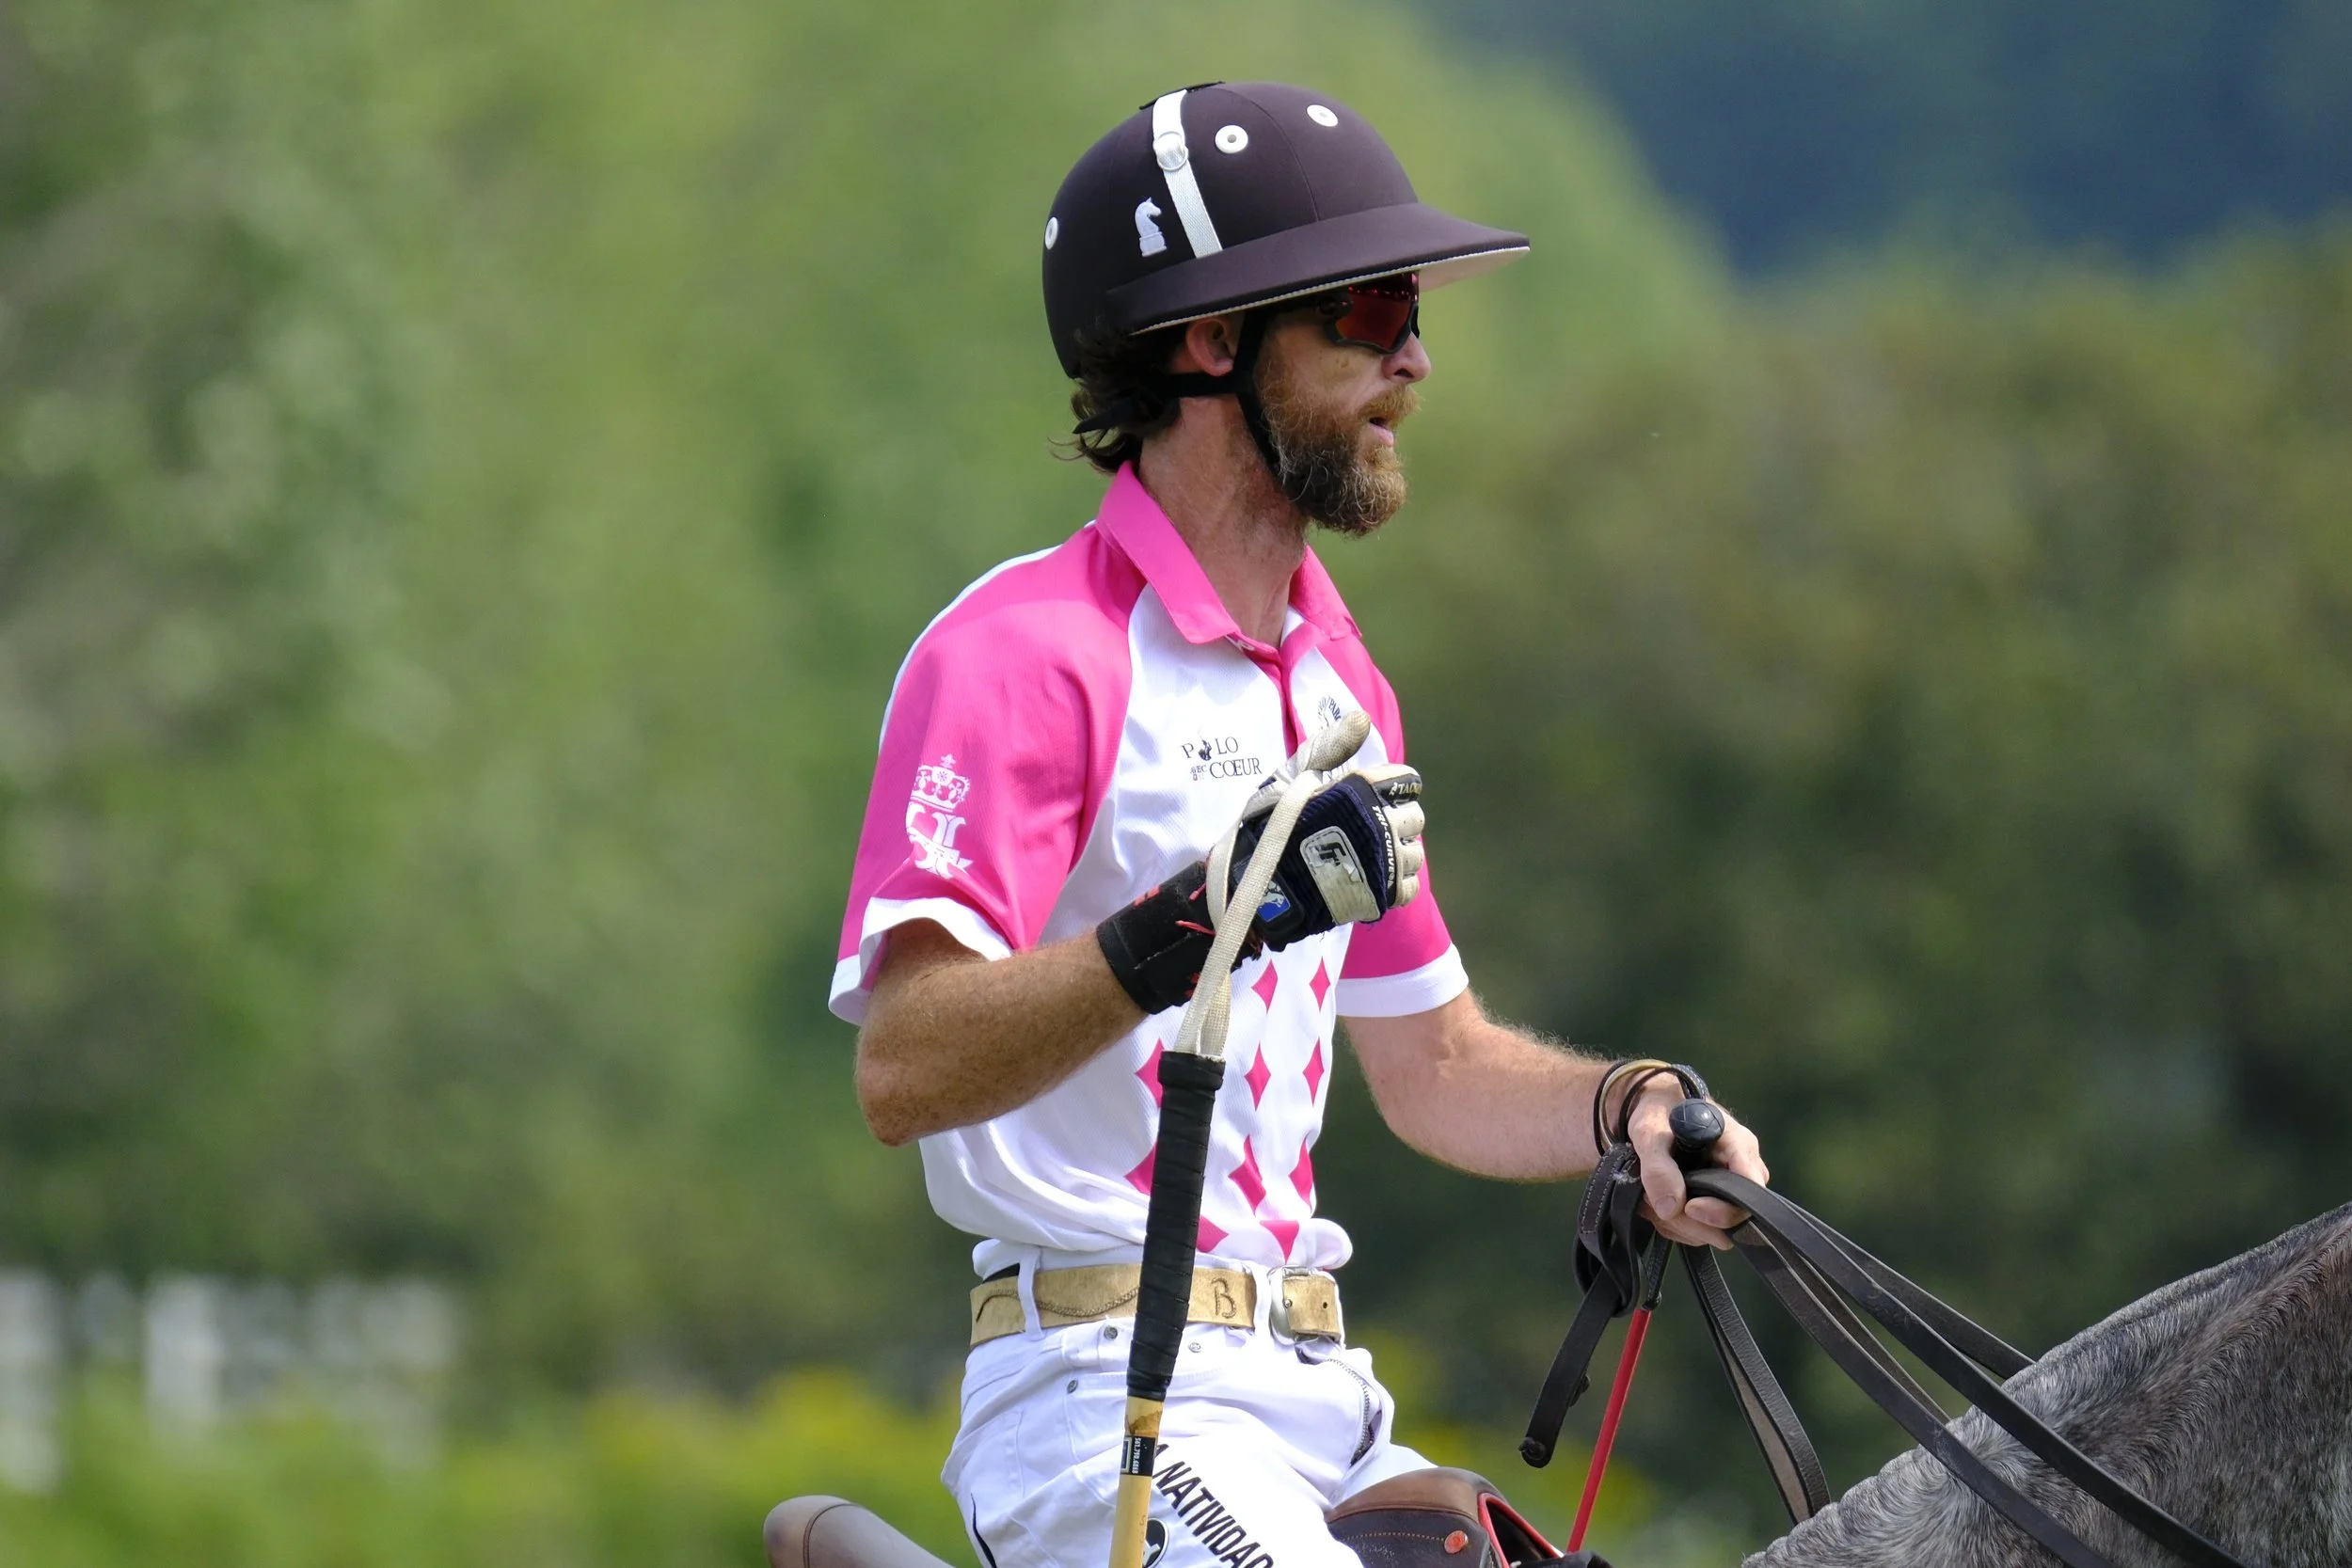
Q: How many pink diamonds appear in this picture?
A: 10